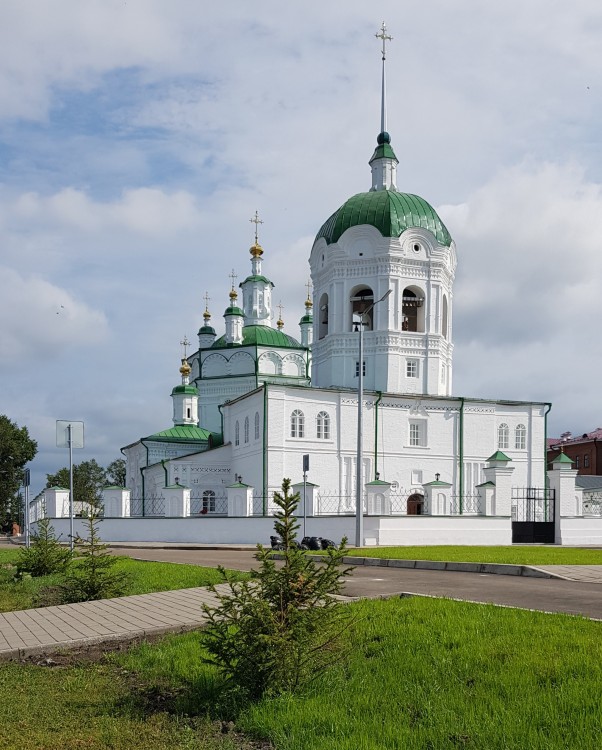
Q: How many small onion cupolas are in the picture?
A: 6